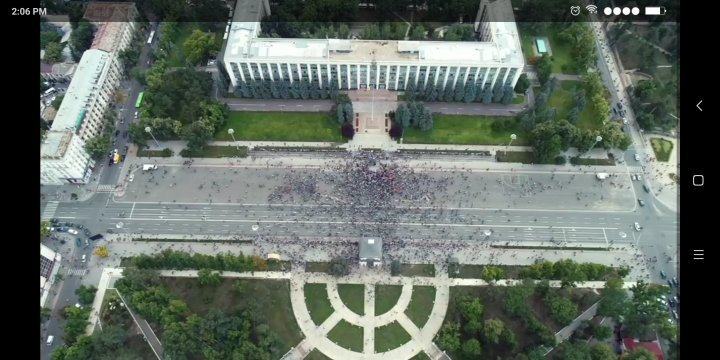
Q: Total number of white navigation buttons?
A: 3